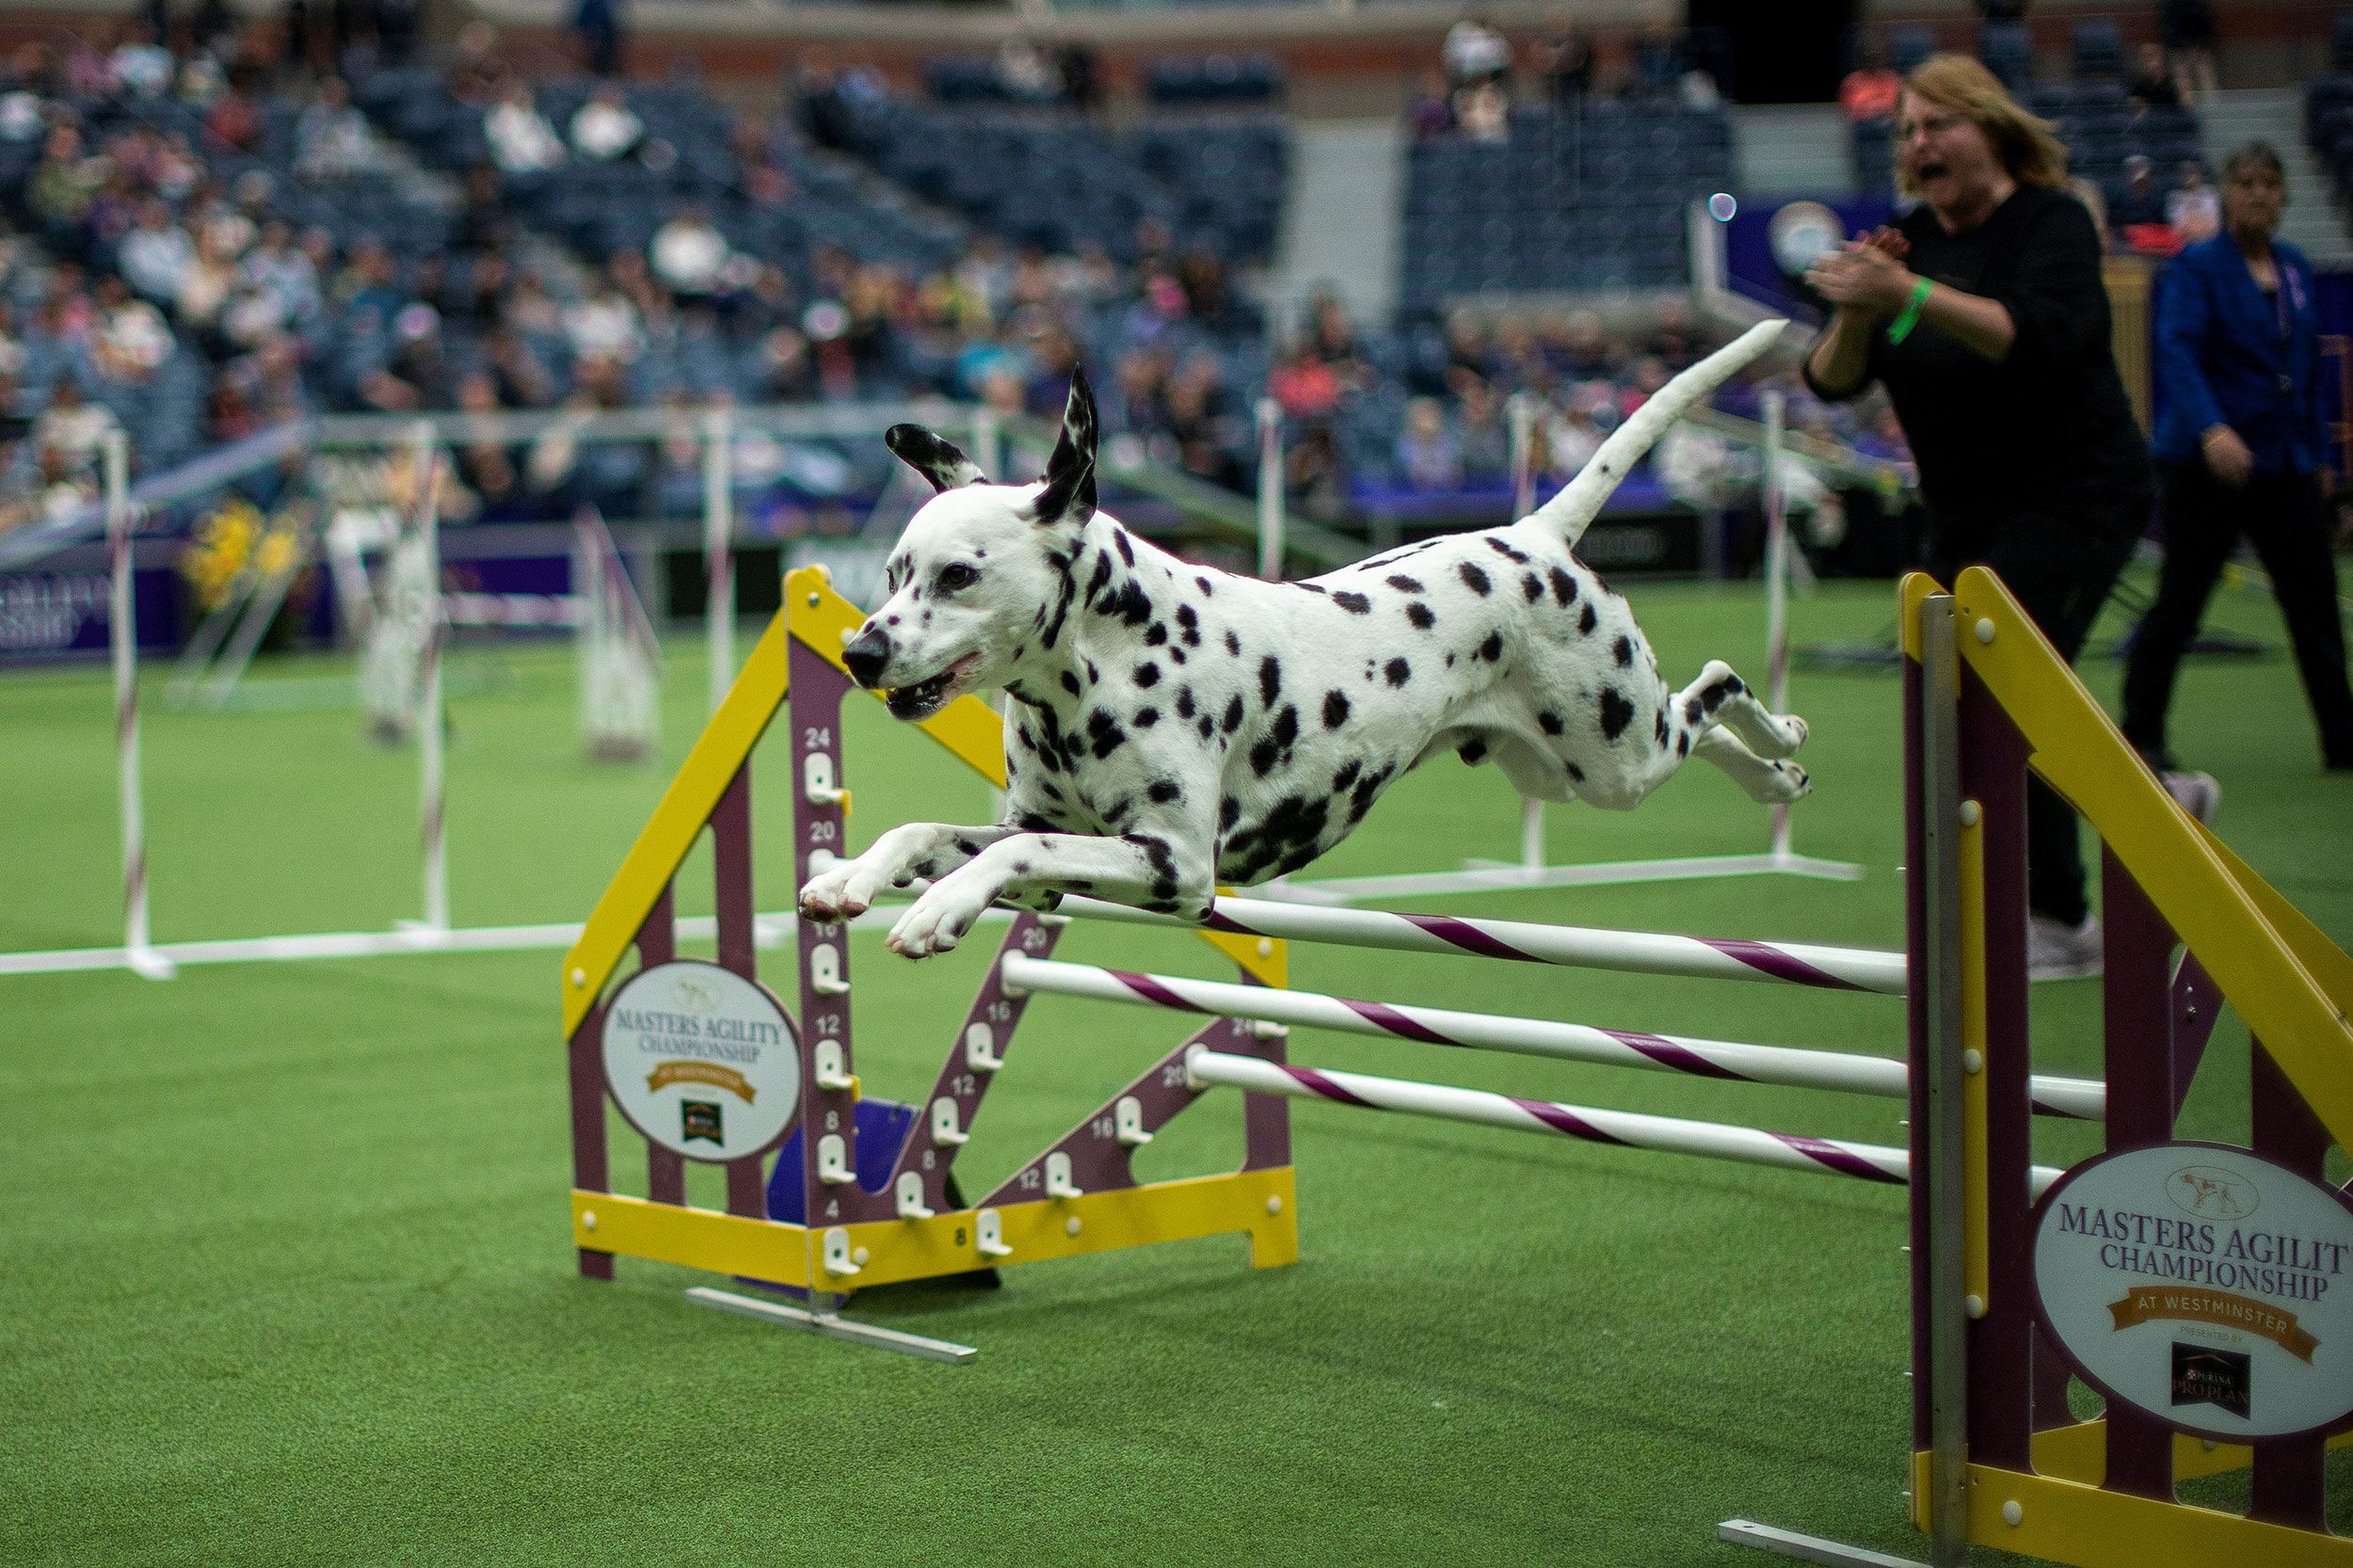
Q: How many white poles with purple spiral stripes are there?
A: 3